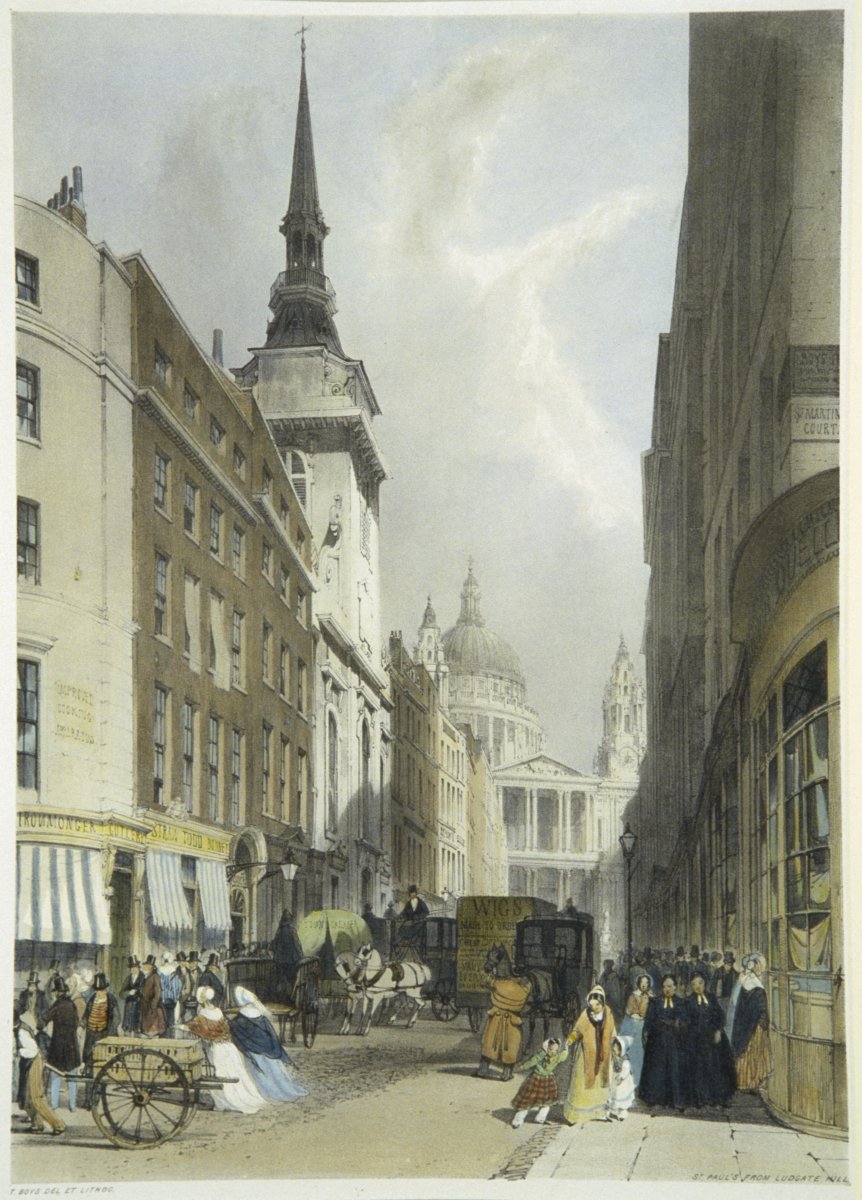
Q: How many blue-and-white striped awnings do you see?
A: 3